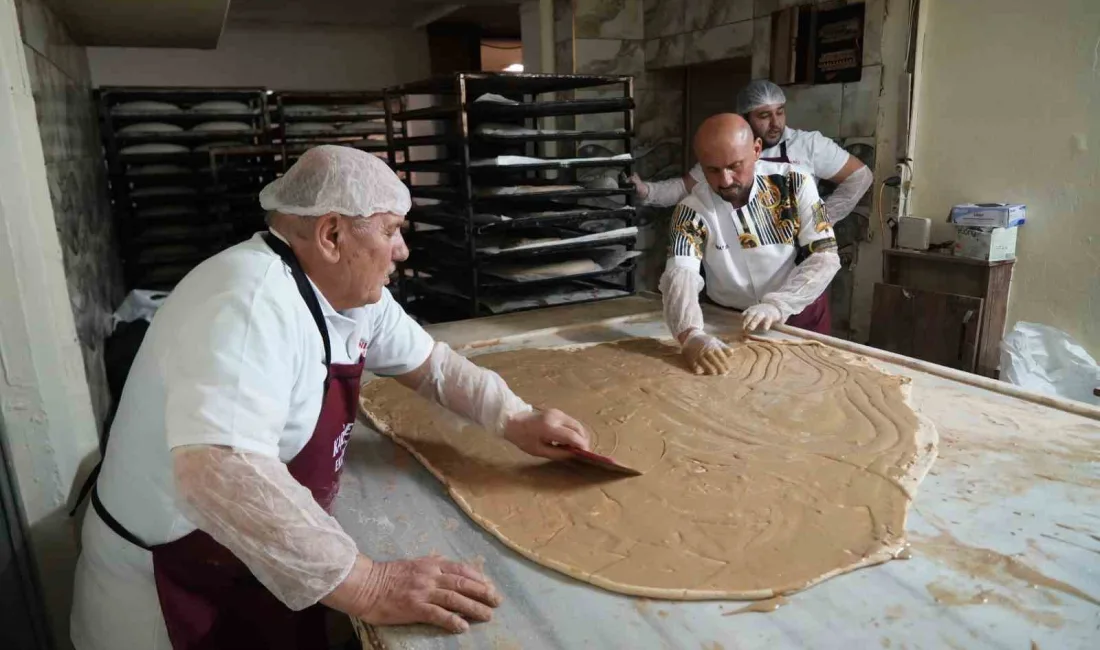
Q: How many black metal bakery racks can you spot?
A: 3